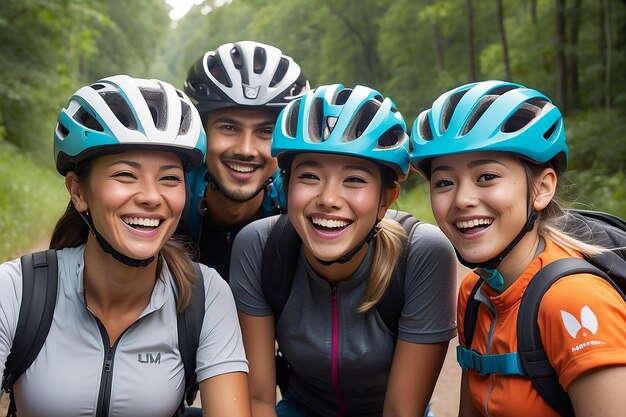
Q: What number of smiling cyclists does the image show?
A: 4